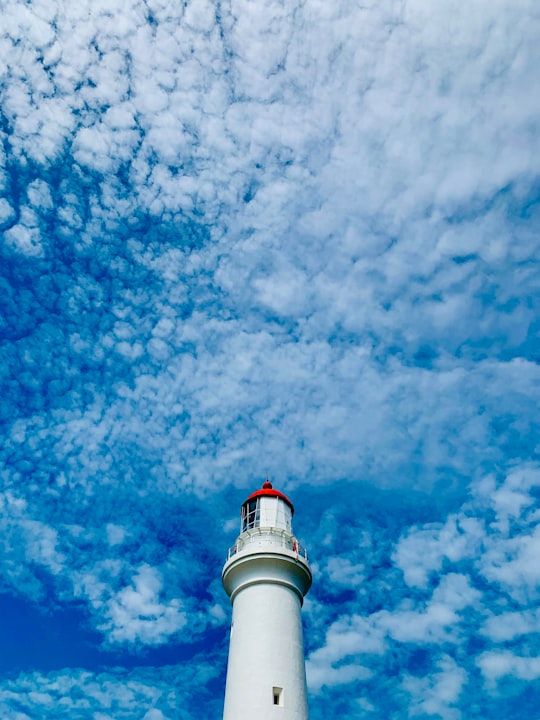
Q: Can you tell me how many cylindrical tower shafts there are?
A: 1